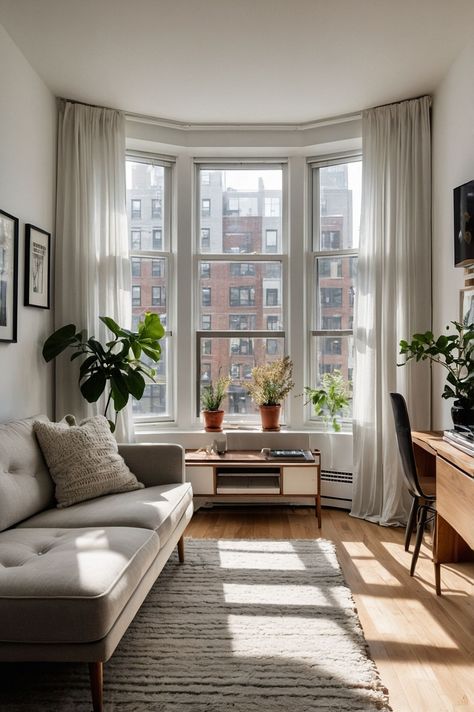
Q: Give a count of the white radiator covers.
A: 1